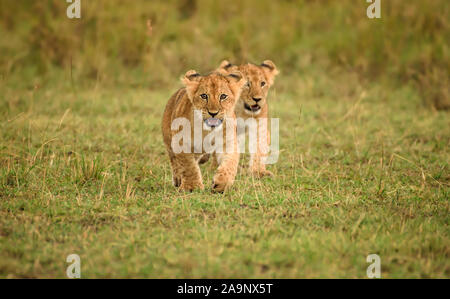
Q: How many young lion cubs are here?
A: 2